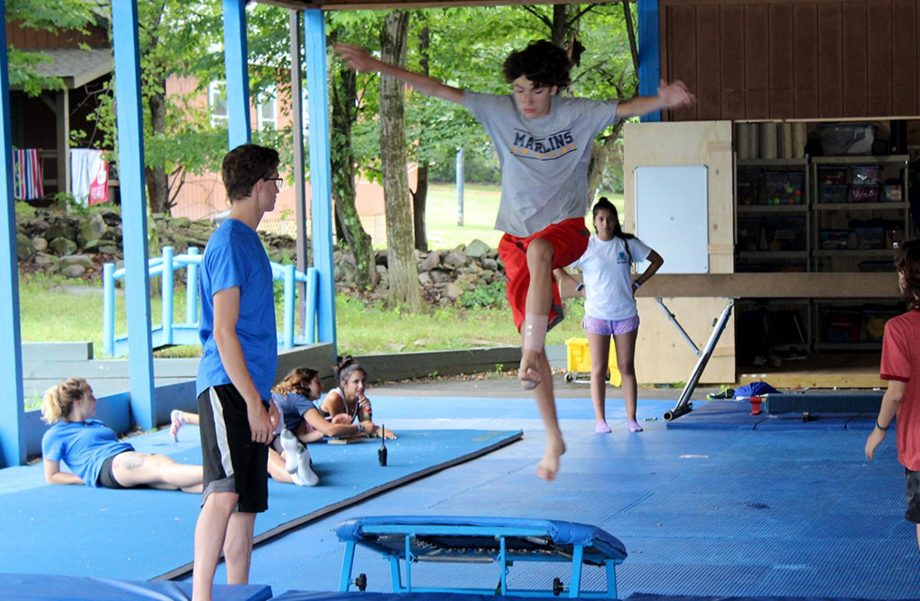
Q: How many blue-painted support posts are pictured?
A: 5